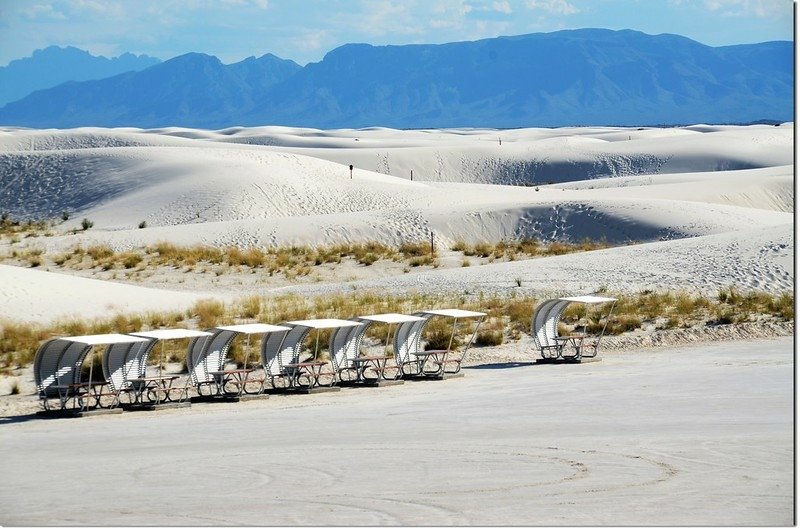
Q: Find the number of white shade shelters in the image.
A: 7